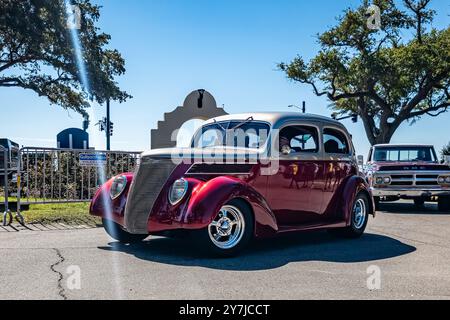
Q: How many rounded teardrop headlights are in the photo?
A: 2